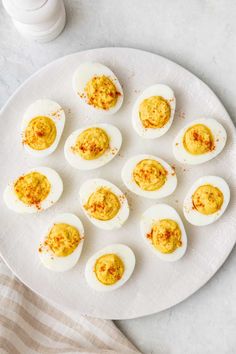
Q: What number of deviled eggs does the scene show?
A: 12